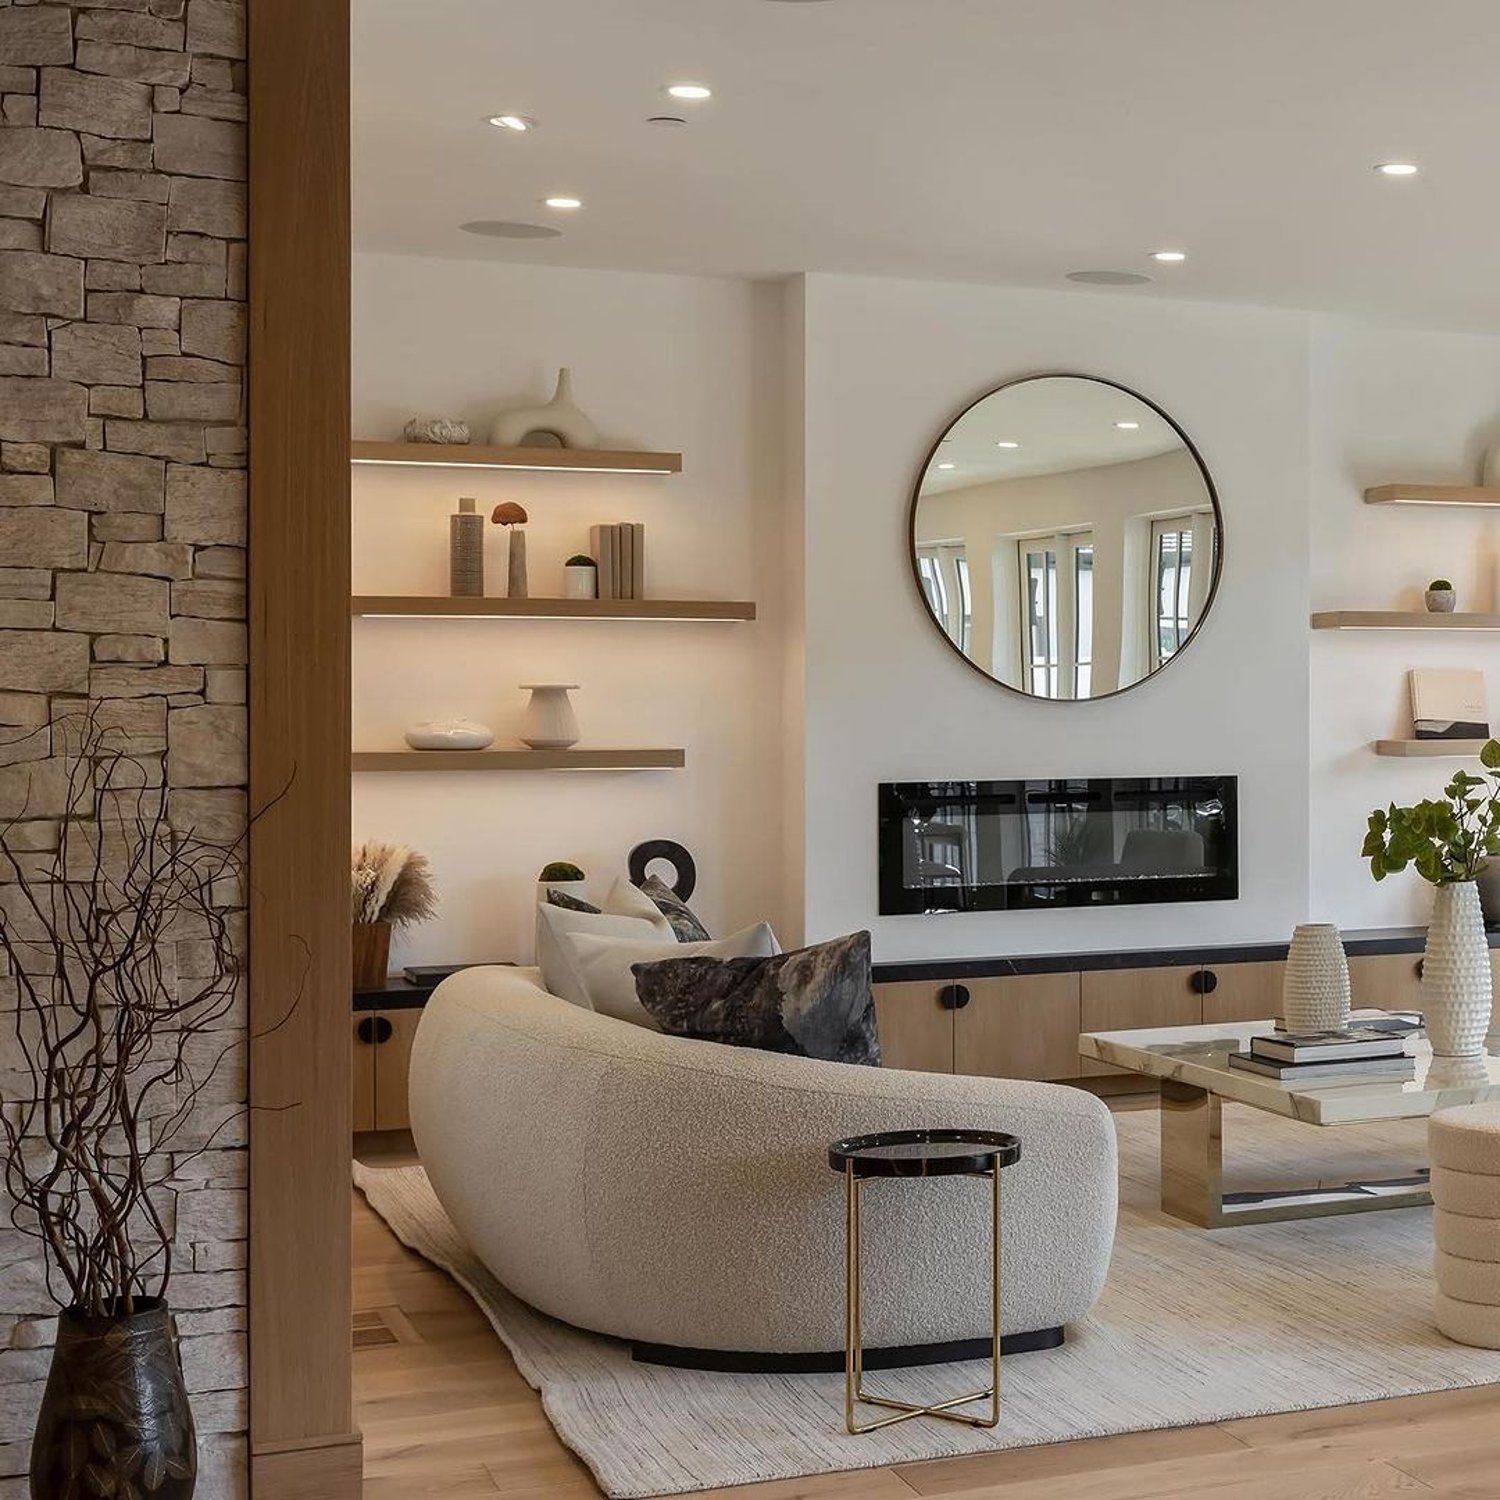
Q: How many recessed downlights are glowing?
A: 5